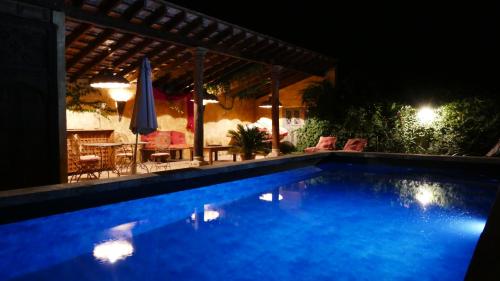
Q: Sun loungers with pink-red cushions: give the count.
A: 2